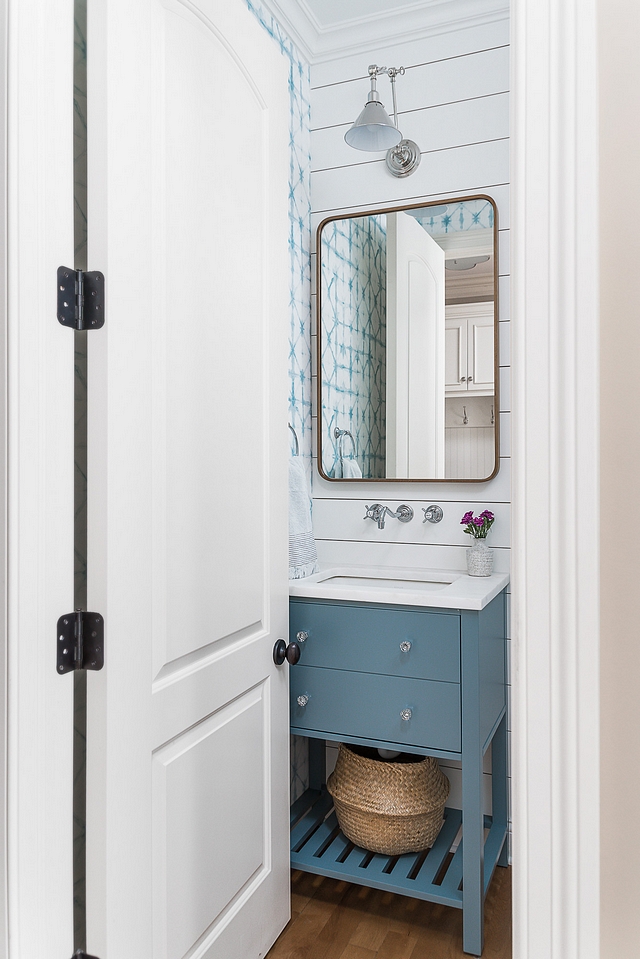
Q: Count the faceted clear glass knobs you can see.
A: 4